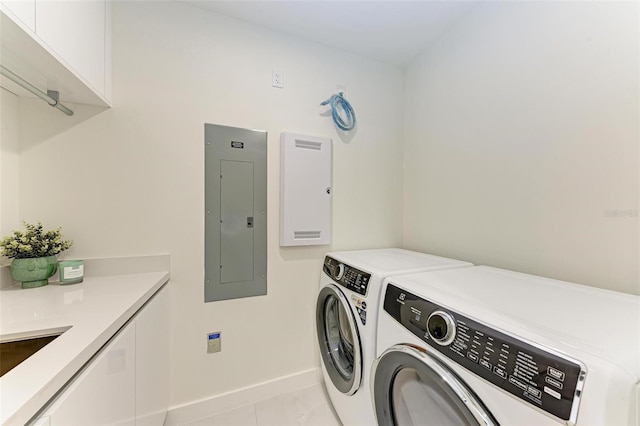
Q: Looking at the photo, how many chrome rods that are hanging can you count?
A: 1